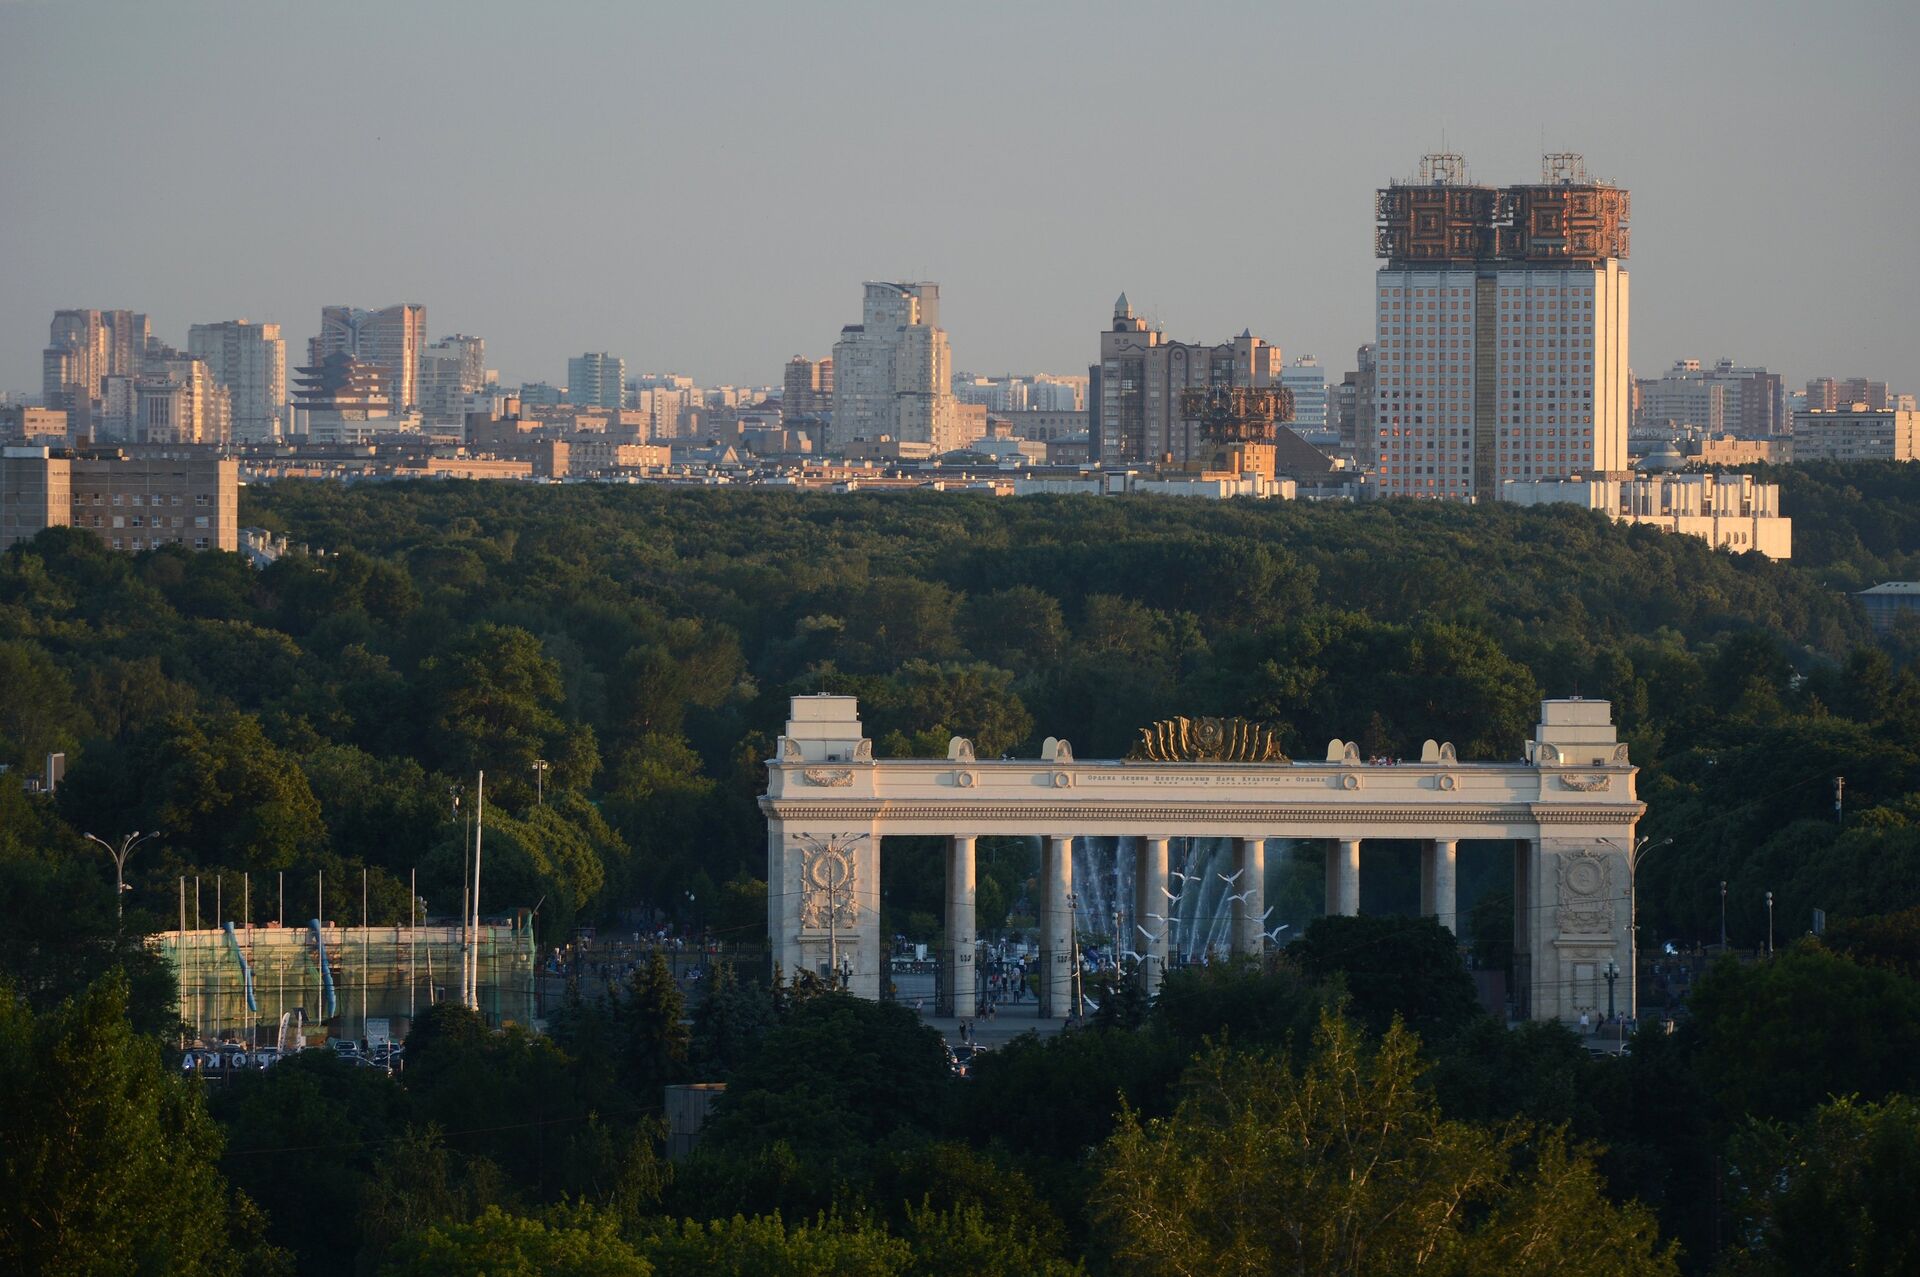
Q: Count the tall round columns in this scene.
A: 6